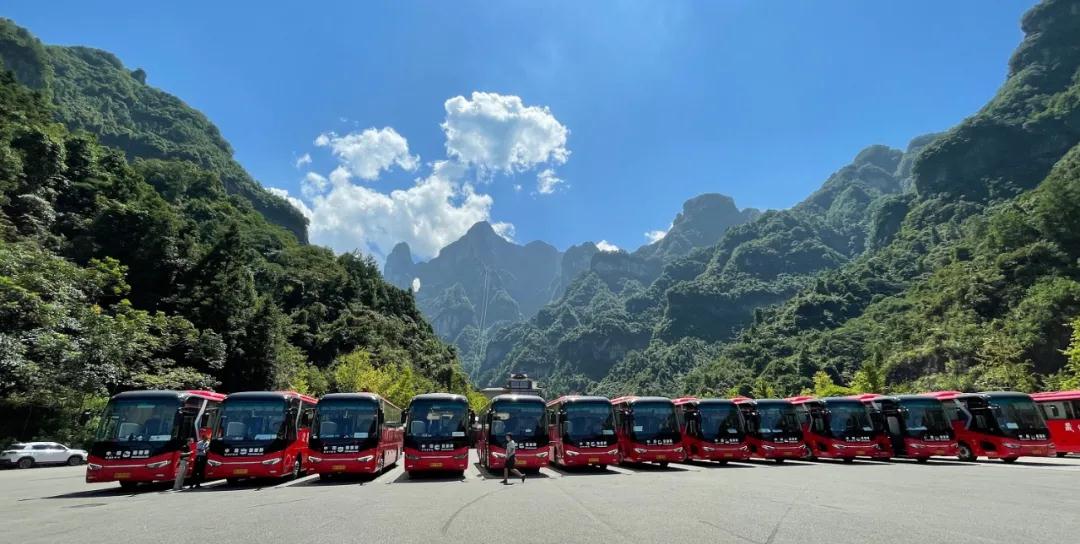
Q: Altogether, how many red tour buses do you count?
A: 13